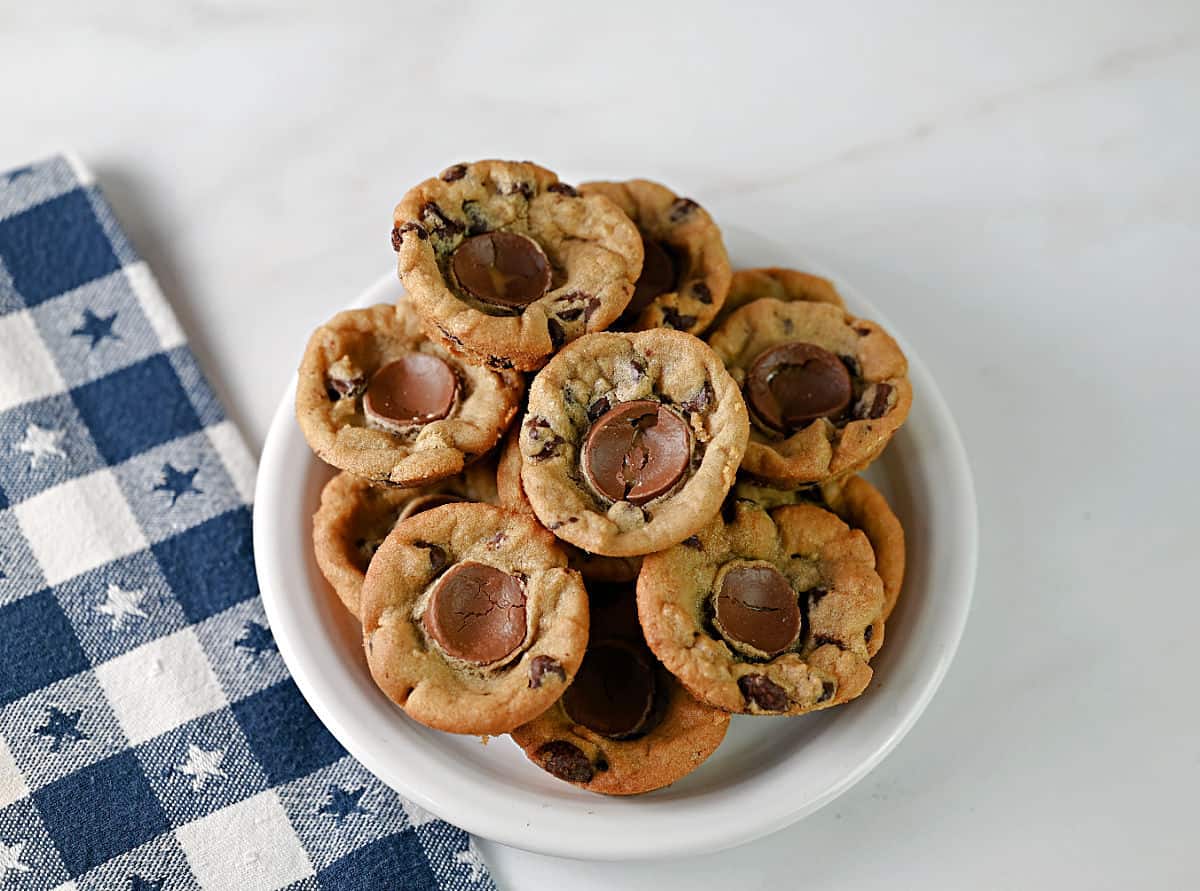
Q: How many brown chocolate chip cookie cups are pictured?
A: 12